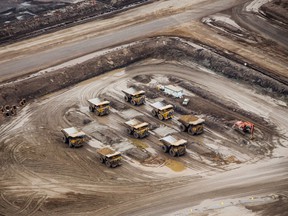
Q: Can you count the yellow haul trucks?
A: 8